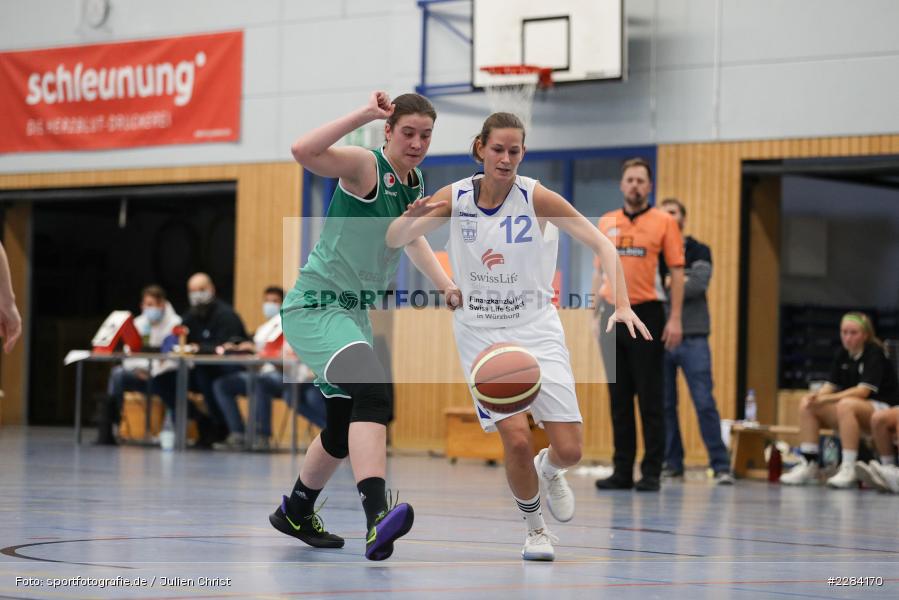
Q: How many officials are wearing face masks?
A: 3